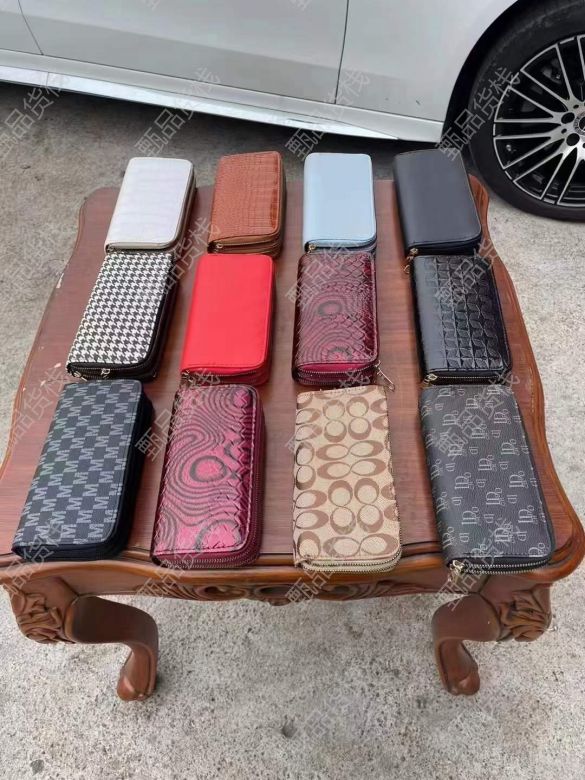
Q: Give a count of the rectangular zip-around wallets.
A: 12